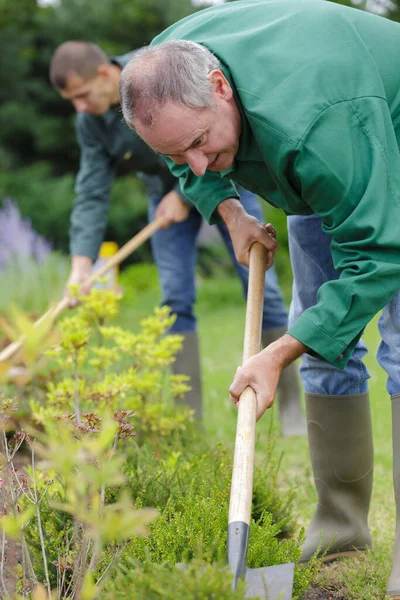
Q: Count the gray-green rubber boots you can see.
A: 4